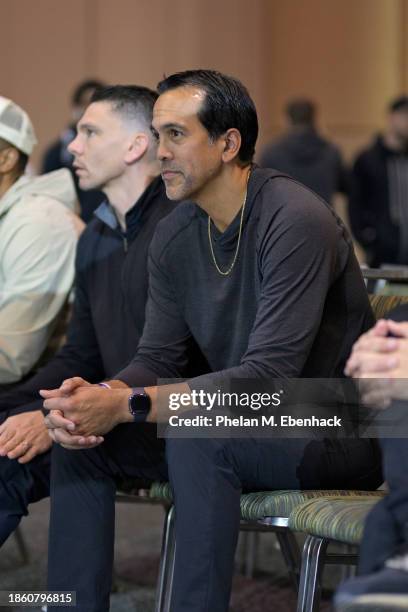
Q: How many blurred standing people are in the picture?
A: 3